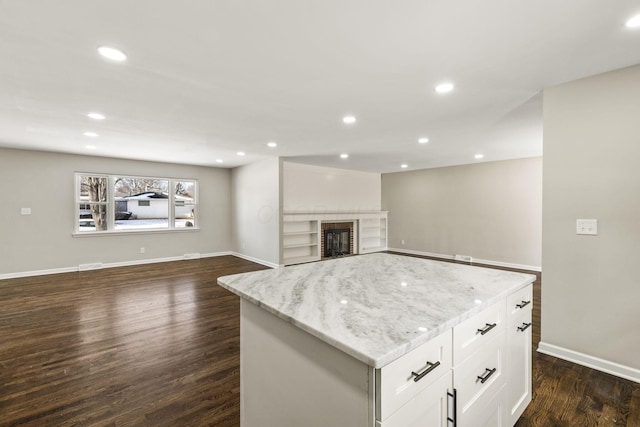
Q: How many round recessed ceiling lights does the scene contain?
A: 14